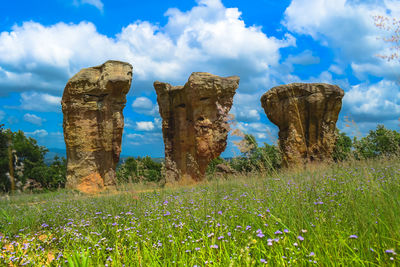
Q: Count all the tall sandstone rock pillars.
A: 3